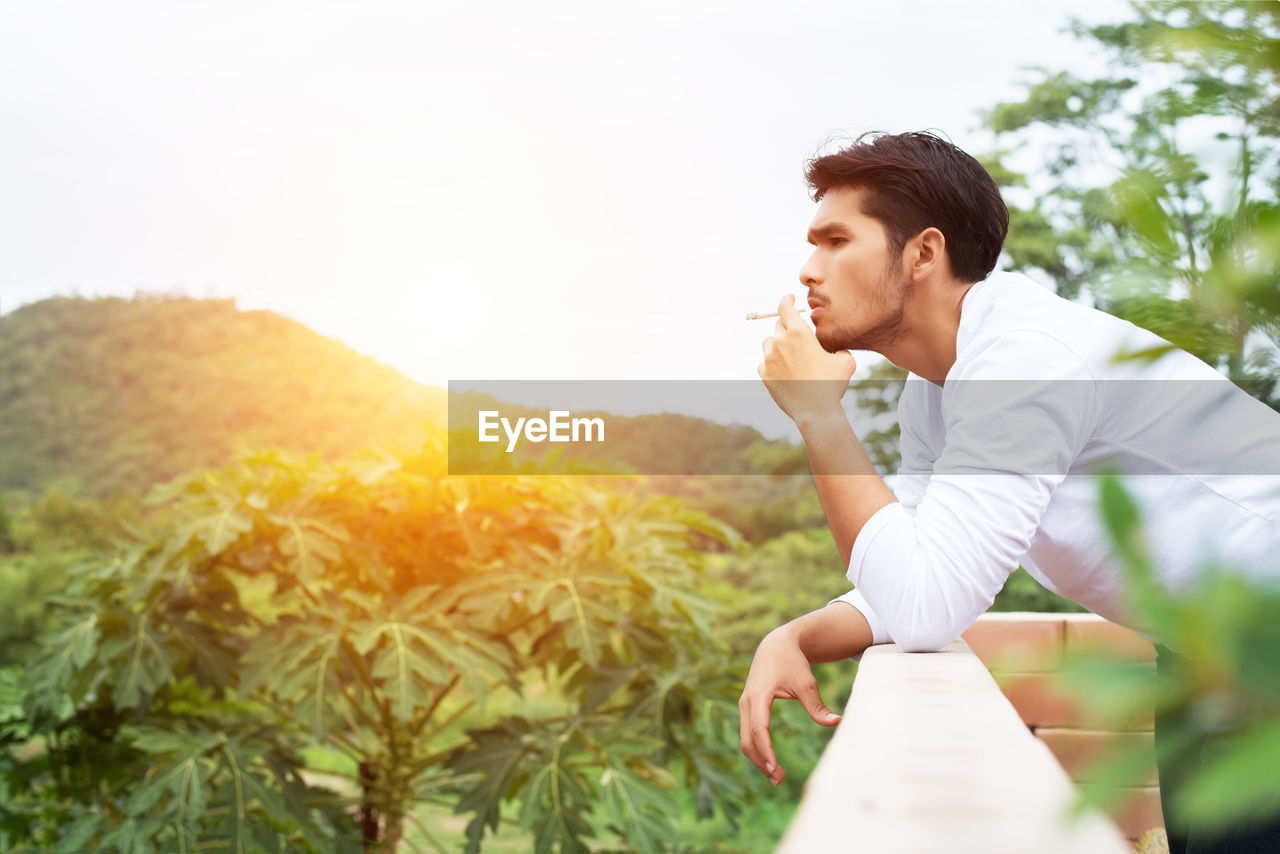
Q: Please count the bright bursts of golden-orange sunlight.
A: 1